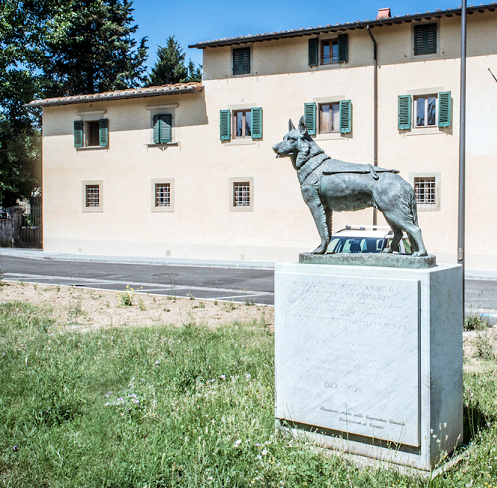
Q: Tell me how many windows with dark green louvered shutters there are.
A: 8